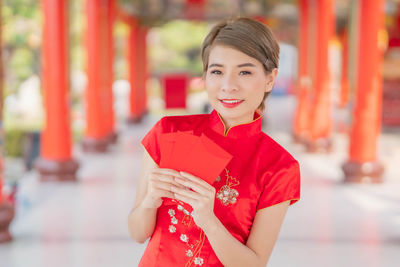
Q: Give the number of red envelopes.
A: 3